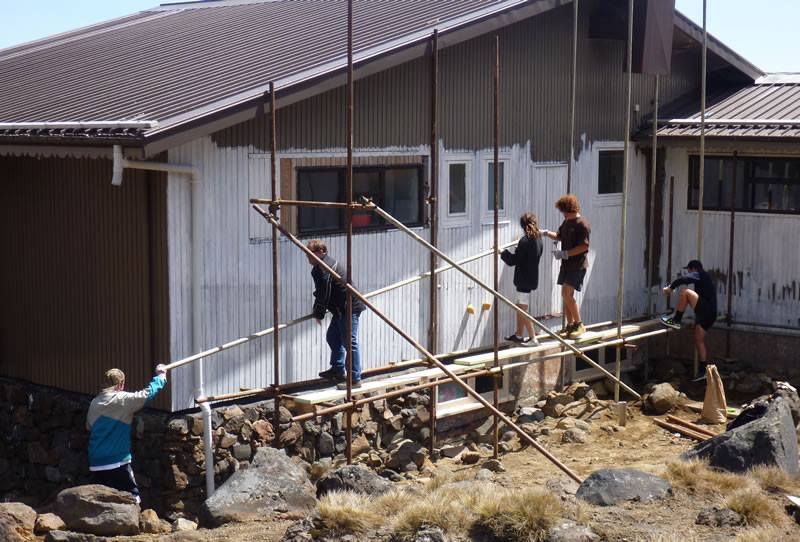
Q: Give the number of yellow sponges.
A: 2